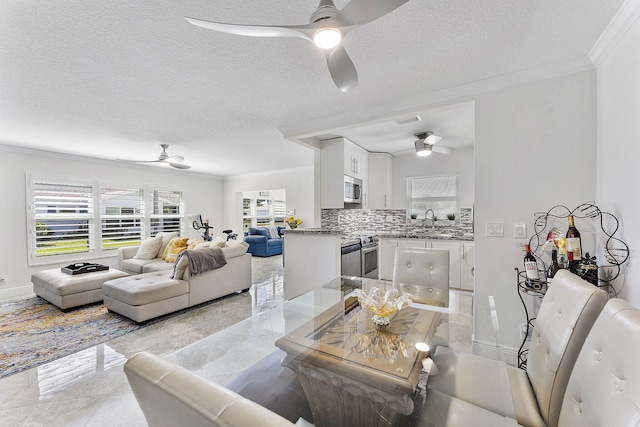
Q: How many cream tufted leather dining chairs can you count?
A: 4